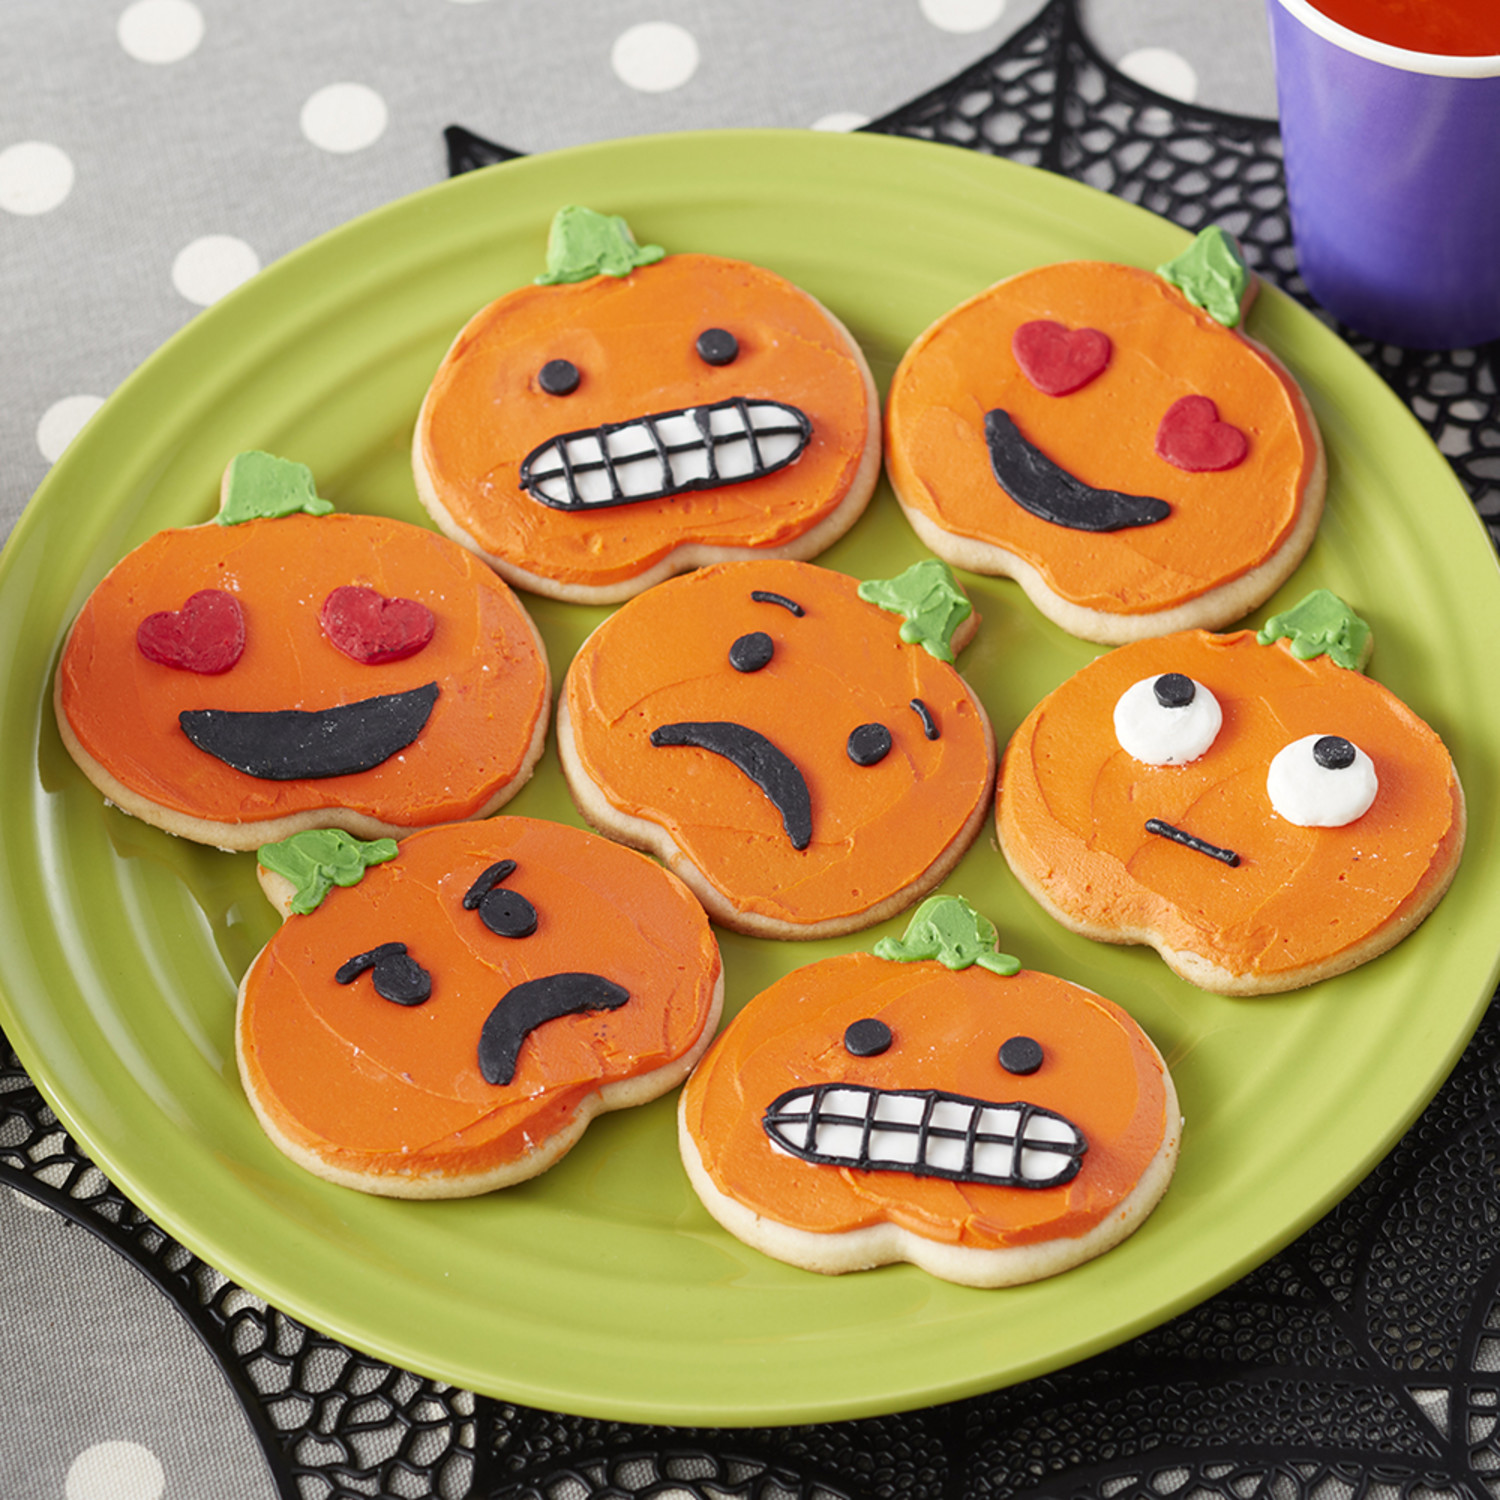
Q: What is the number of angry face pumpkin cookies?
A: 1